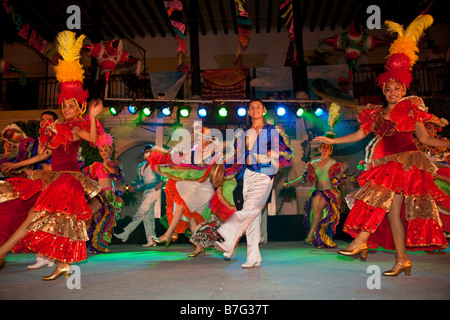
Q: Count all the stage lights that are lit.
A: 12